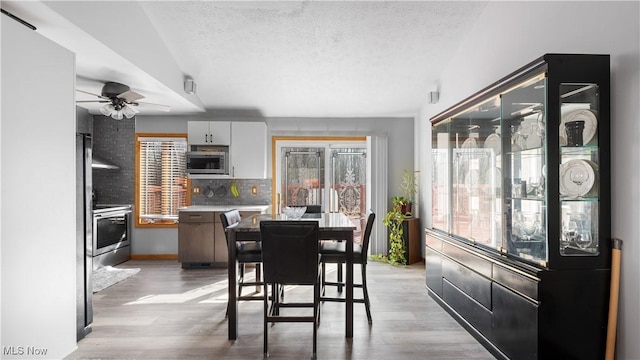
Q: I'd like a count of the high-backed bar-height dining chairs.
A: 4